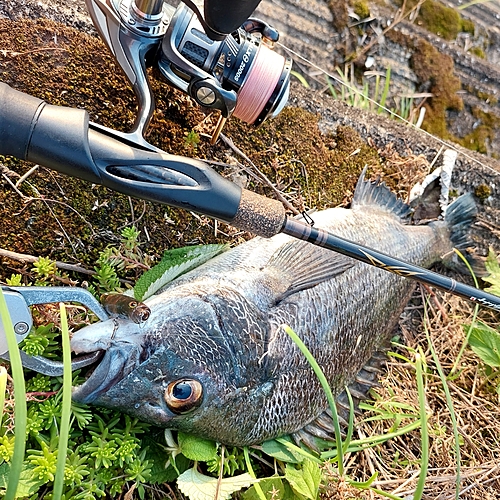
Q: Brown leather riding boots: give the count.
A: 0